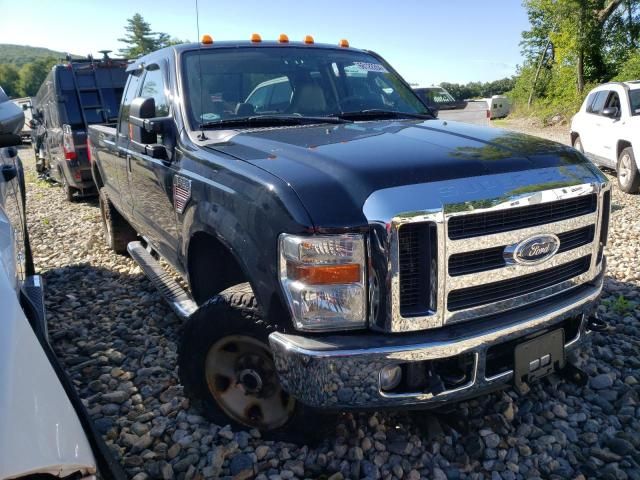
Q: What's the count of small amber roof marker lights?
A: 5